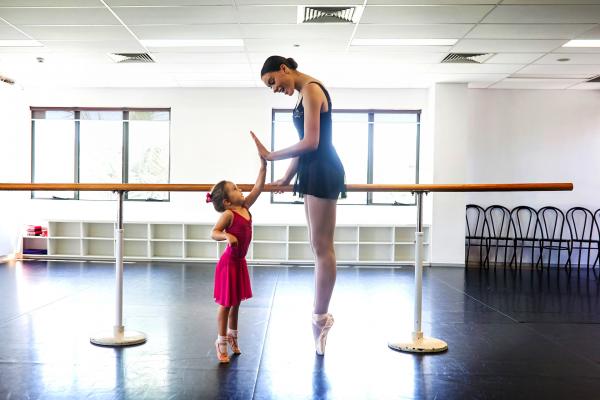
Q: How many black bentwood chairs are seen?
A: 6